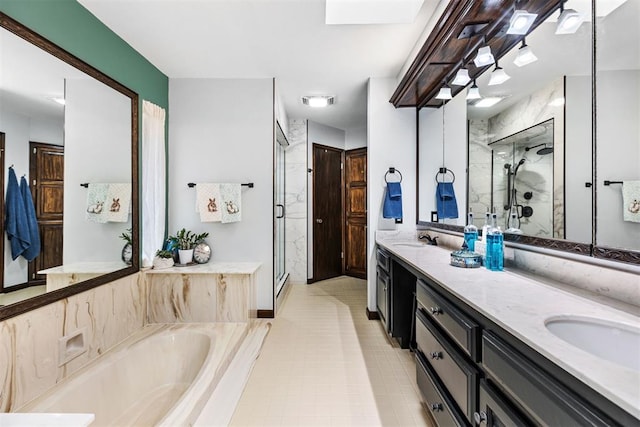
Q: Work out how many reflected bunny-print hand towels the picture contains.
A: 3